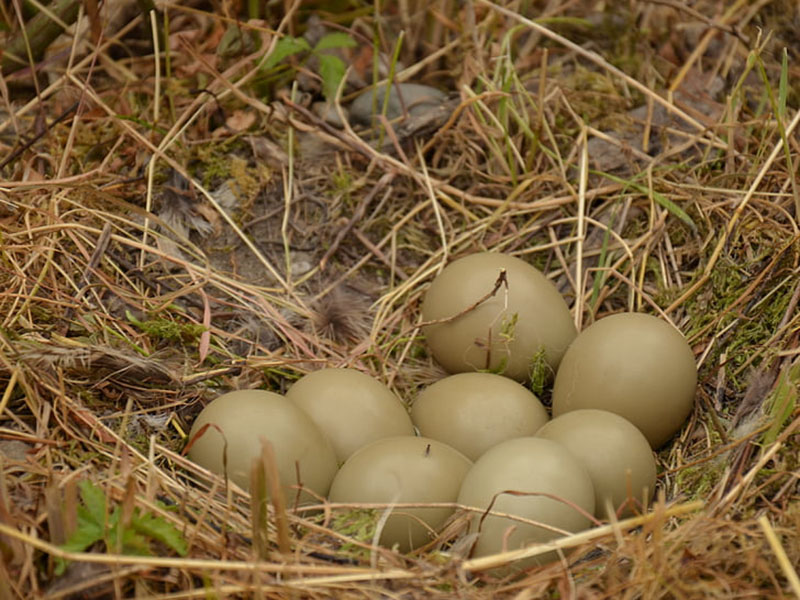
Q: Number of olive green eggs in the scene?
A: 8